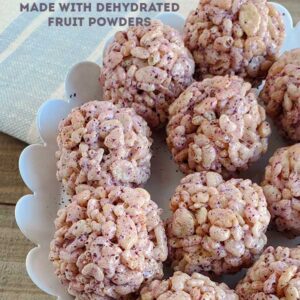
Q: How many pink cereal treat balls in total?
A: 10